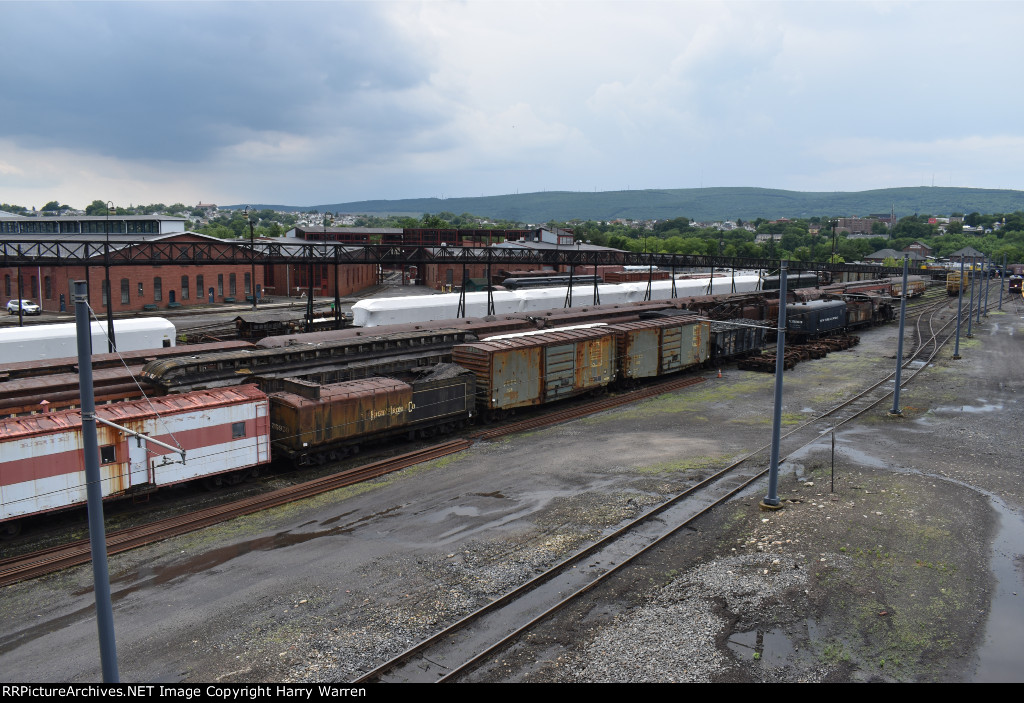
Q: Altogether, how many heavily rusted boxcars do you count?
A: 2